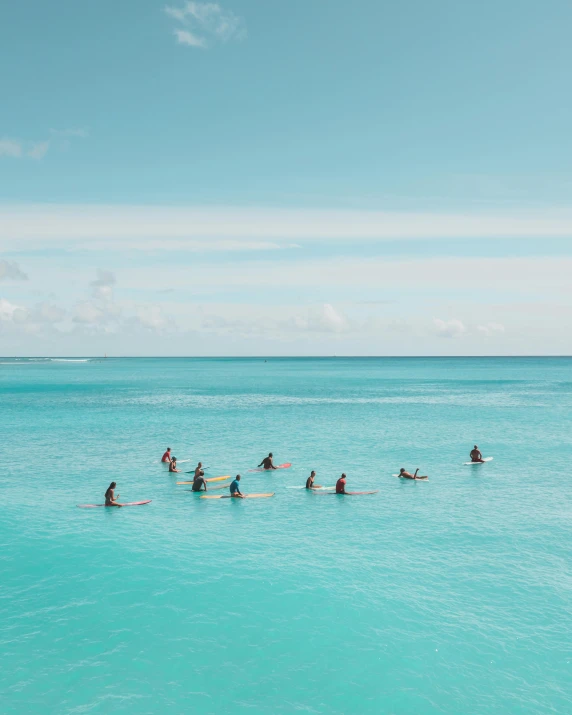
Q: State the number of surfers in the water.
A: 11